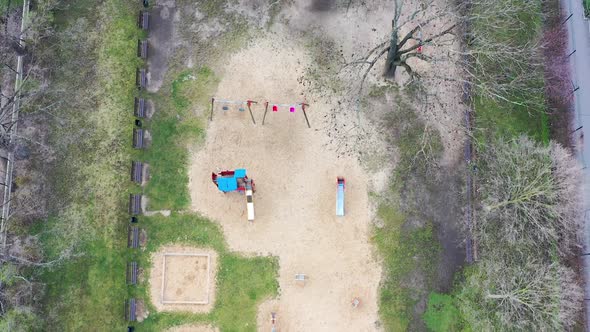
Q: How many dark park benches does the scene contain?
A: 10